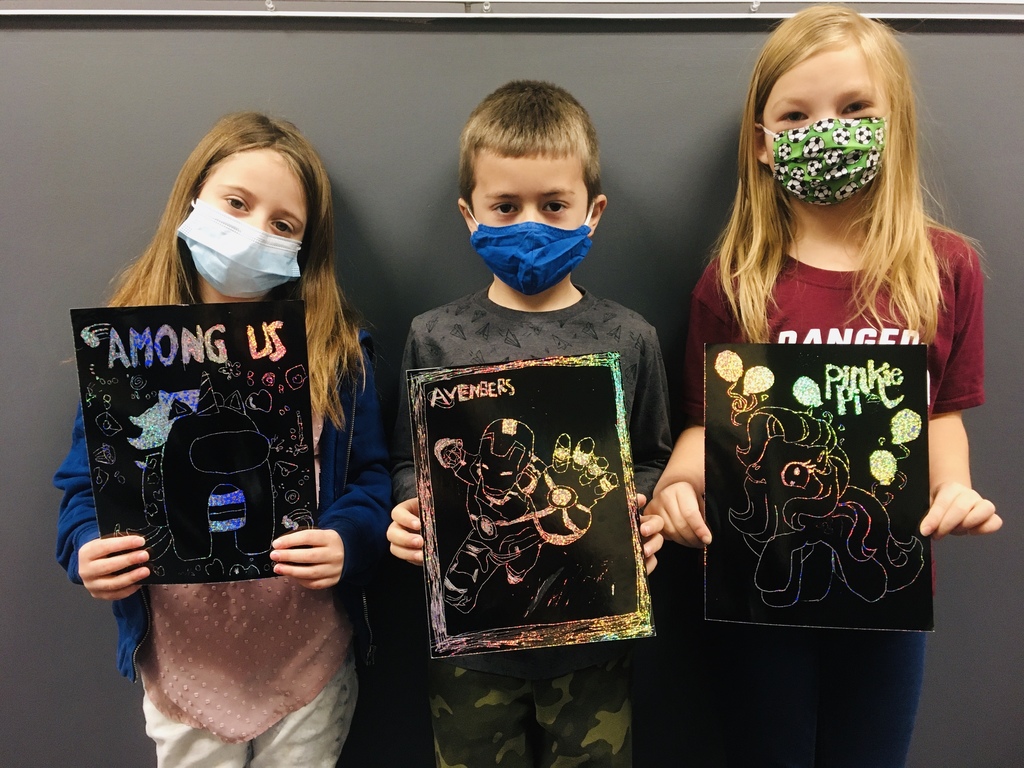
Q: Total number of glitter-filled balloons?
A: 5